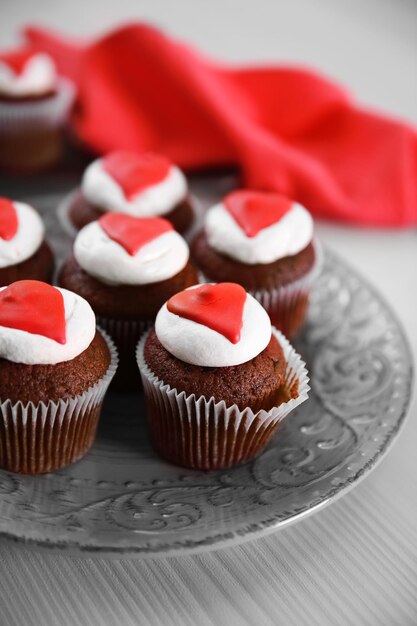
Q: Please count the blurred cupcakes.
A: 1